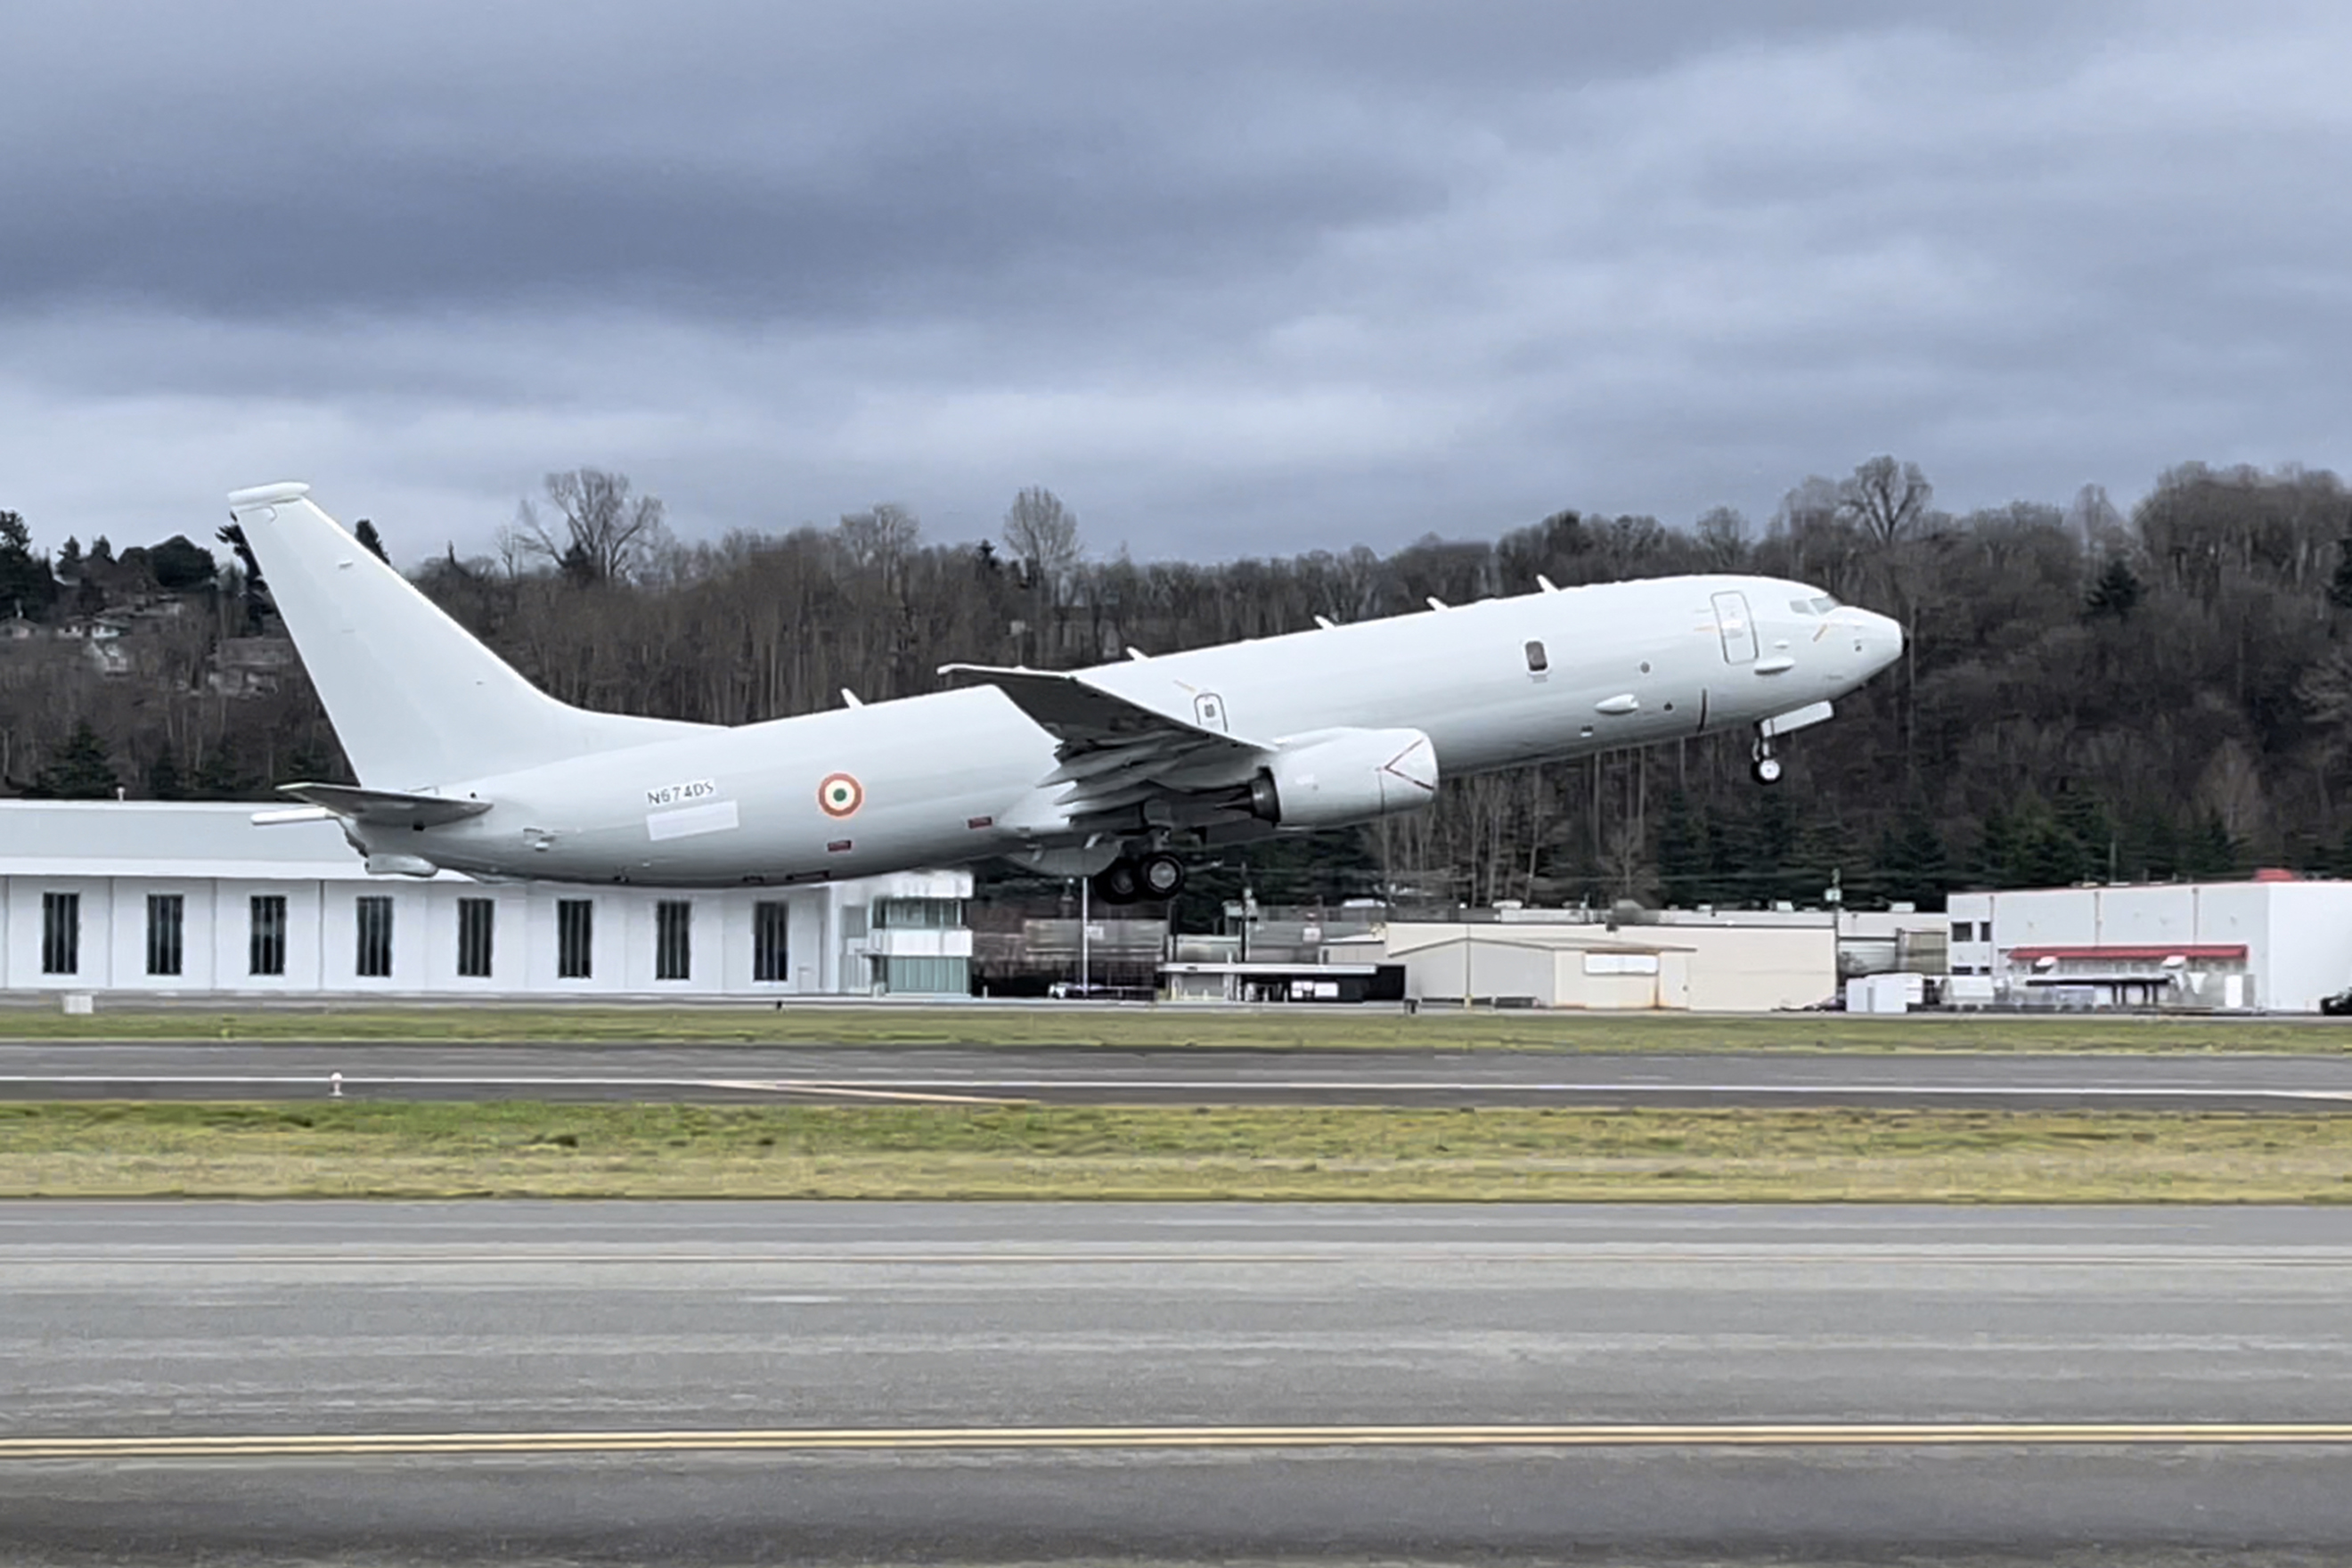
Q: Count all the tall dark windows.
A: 8